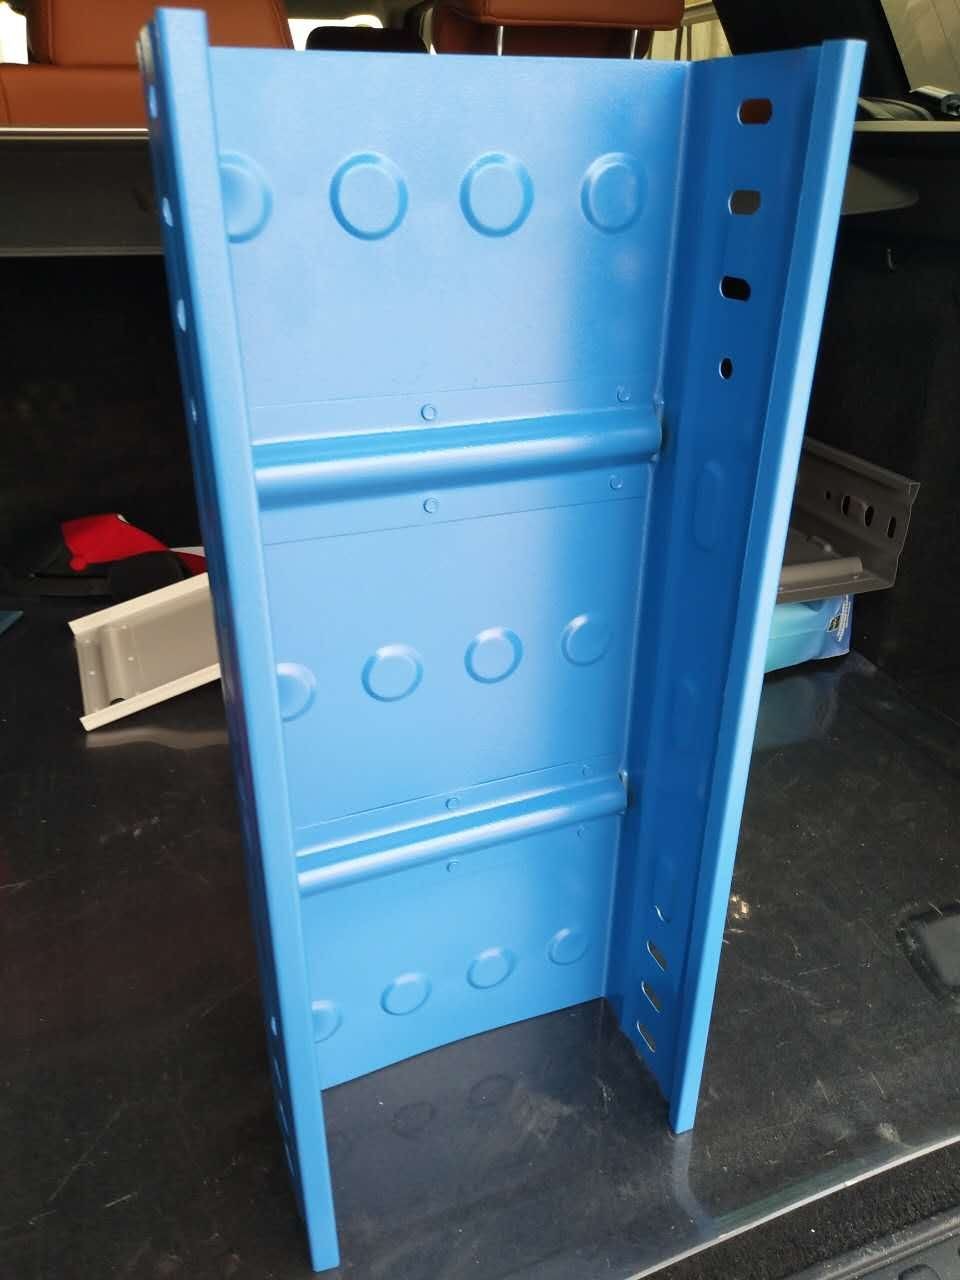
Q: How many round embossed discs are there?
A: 12